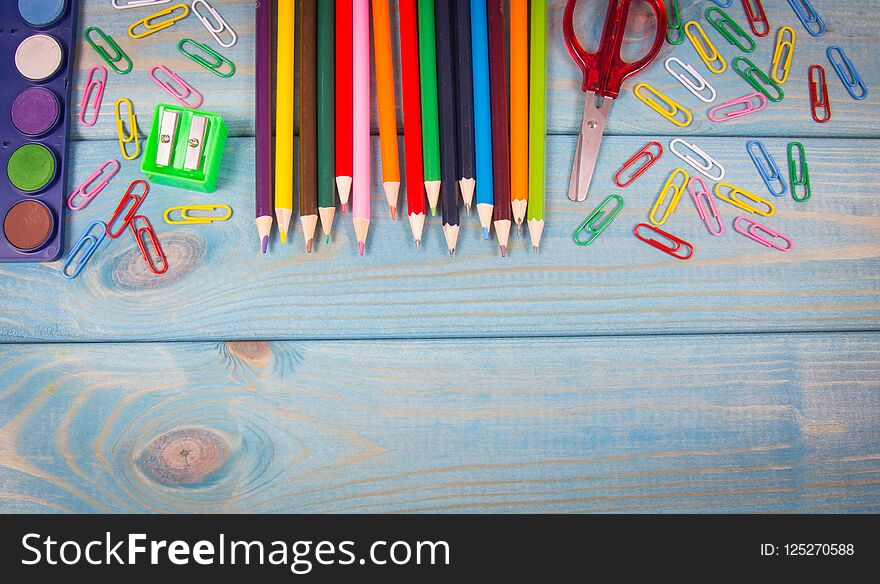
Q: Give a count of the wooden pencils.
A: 15